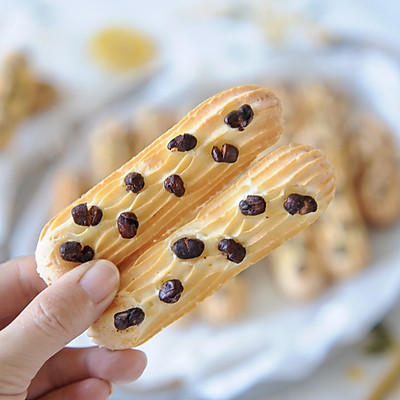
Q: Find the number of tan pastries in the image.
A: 2